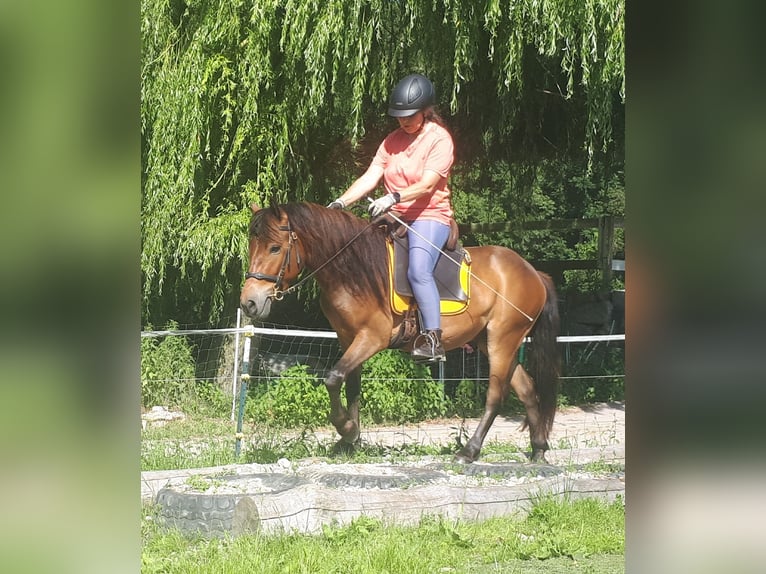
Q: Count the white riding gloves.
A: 2